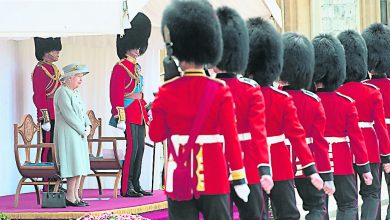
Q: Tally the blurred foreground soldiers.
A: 7